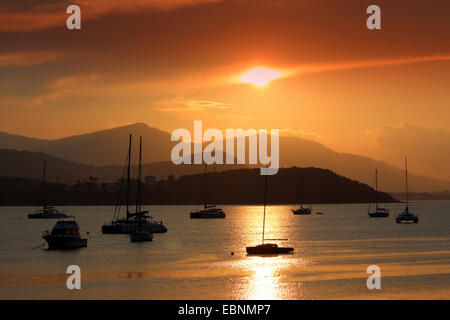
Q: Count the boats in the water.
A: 9